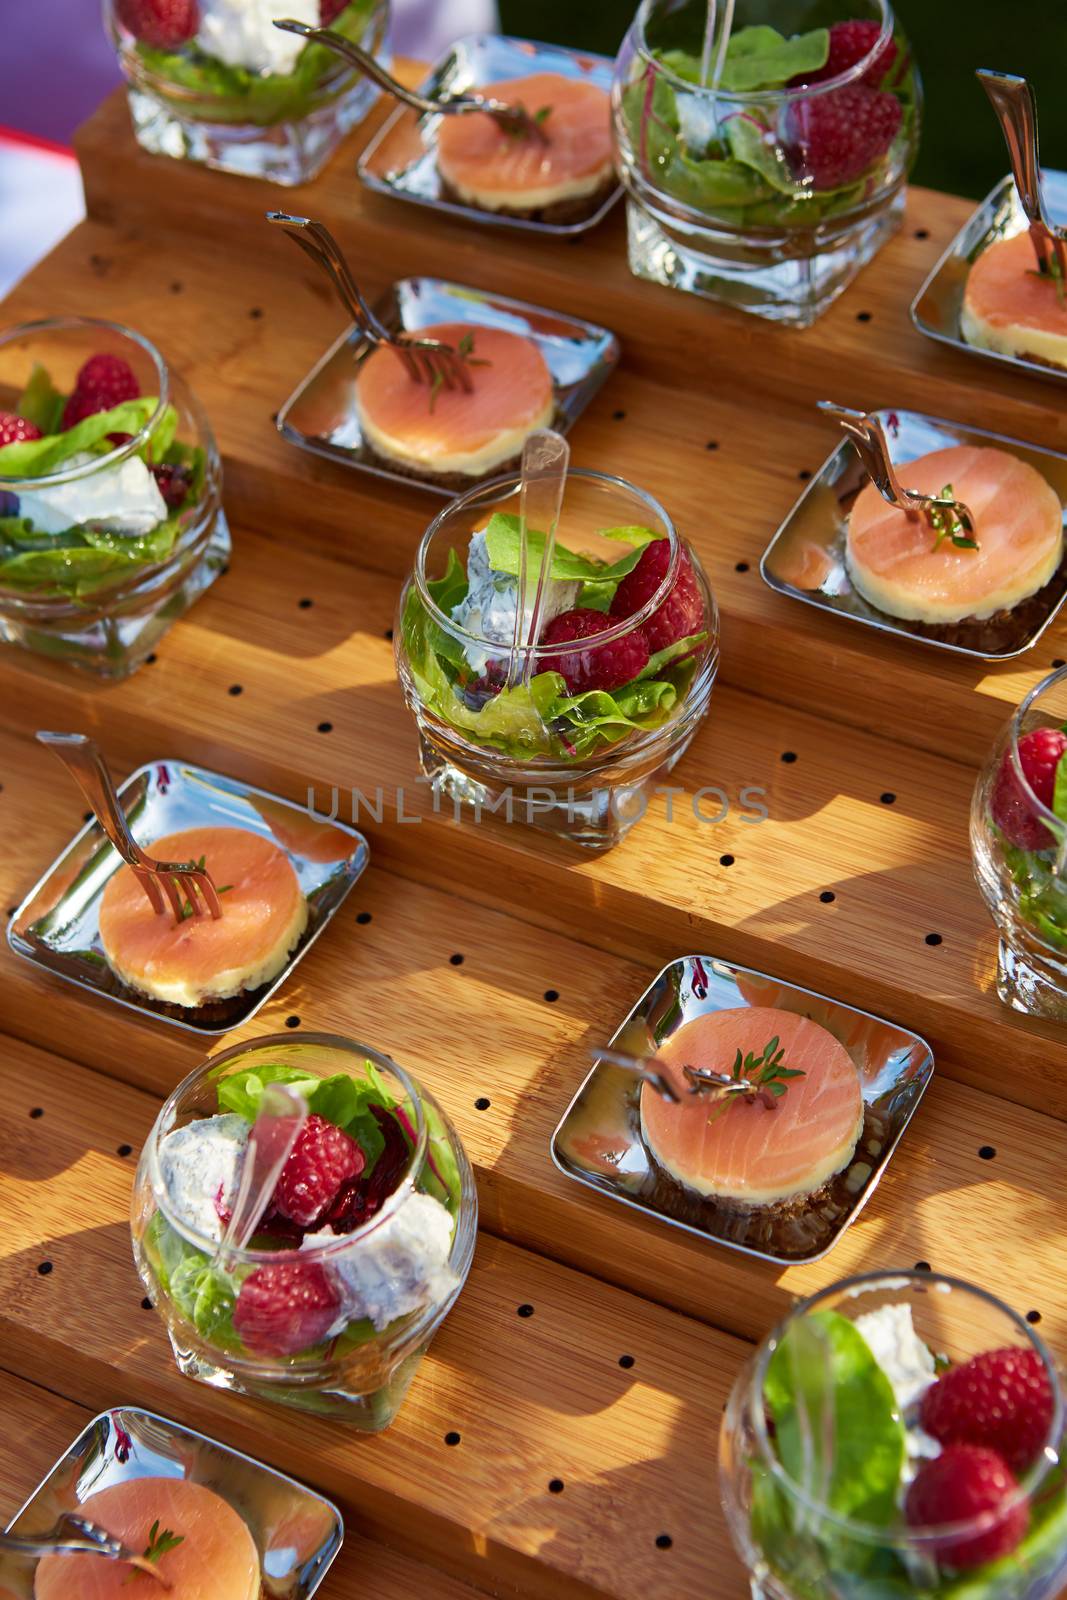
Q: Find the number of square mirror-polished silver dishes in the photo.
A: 7